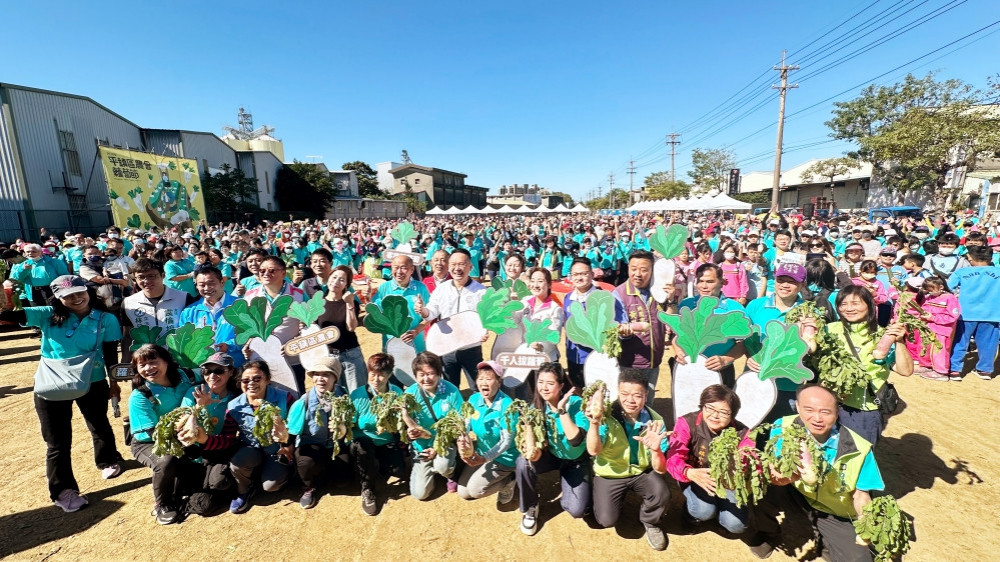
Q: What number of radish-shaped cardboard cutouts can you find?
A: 13